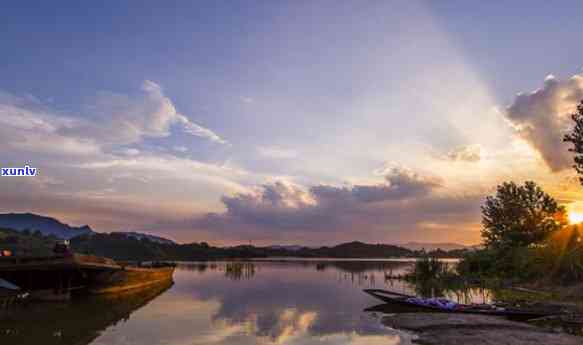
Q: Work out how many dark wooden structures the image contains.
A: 2